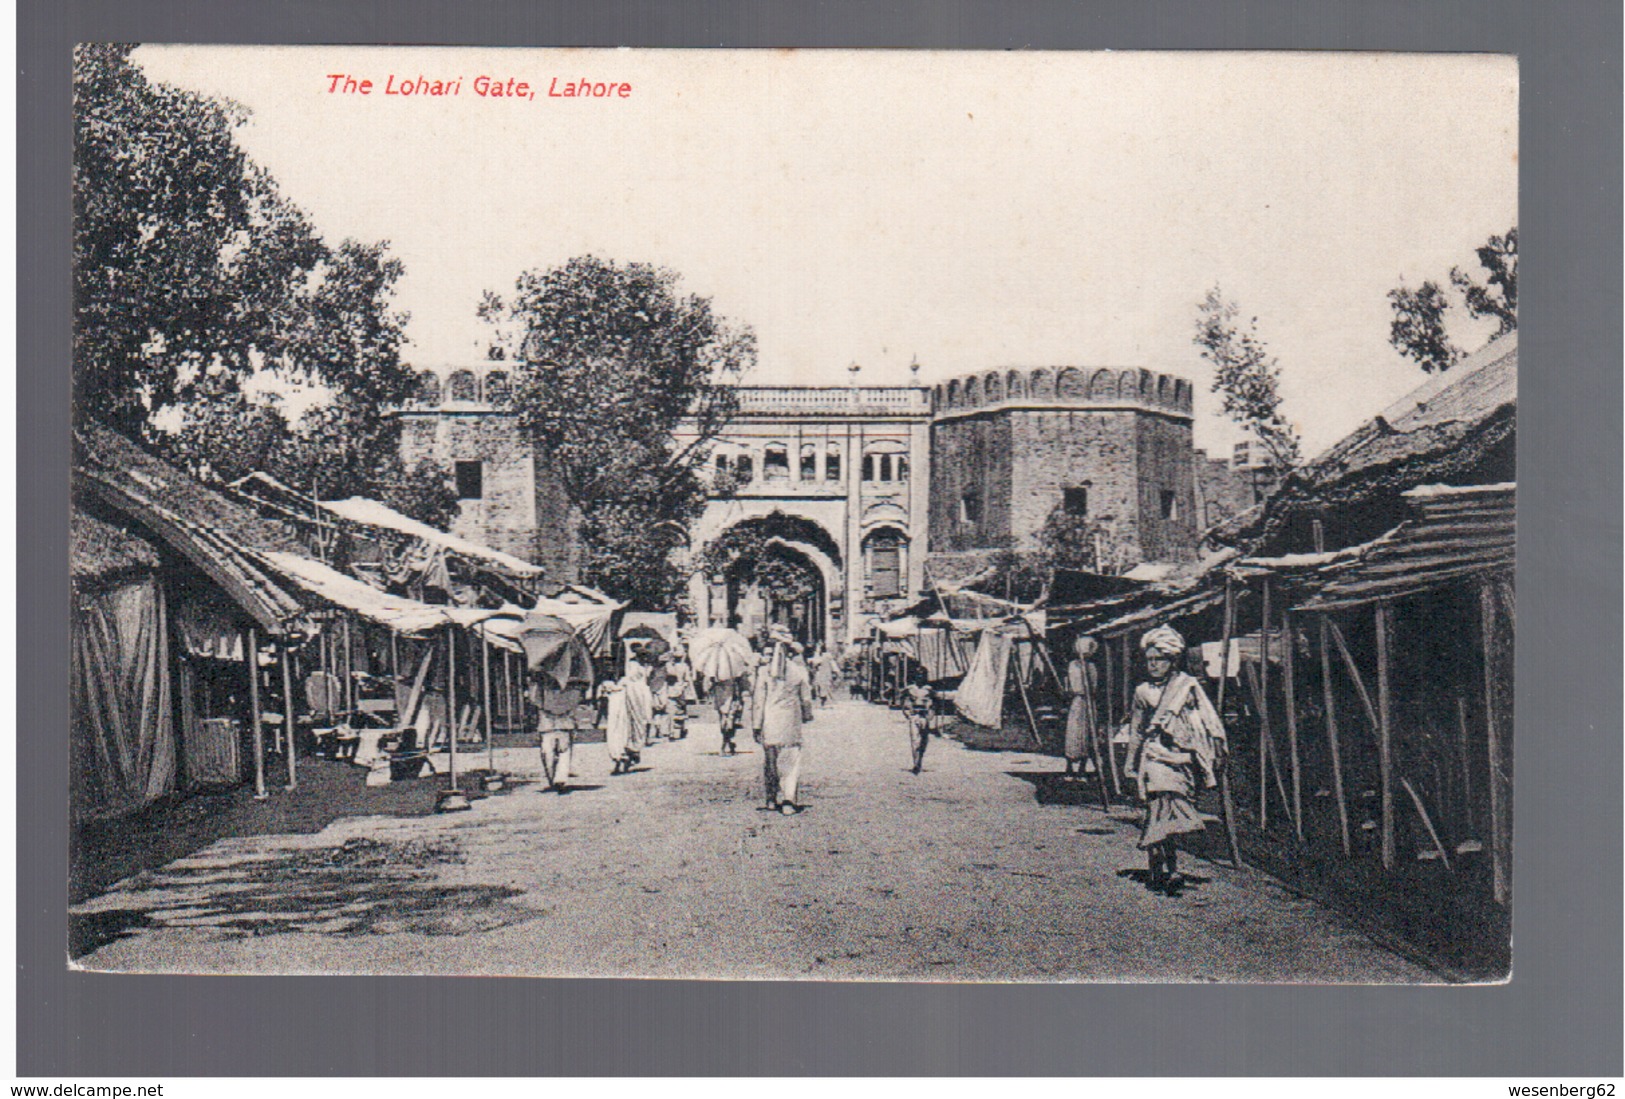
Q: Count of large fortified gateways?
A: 1